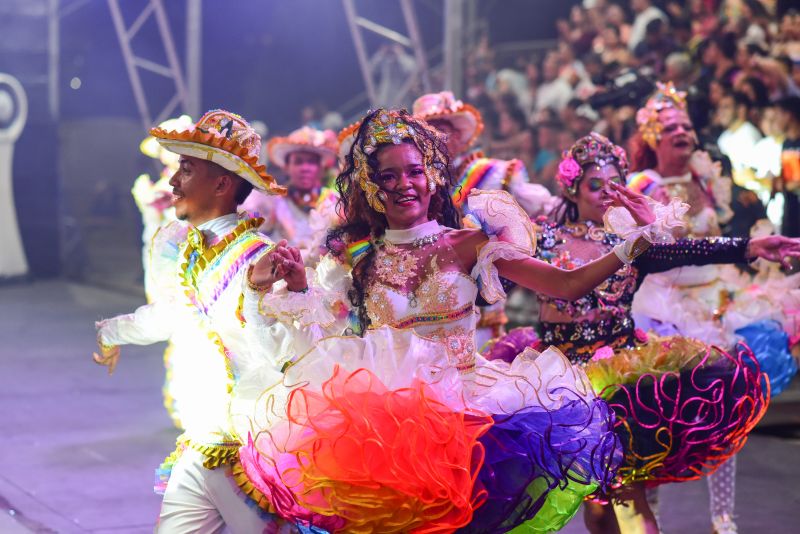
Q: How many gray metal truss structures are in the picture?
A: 2